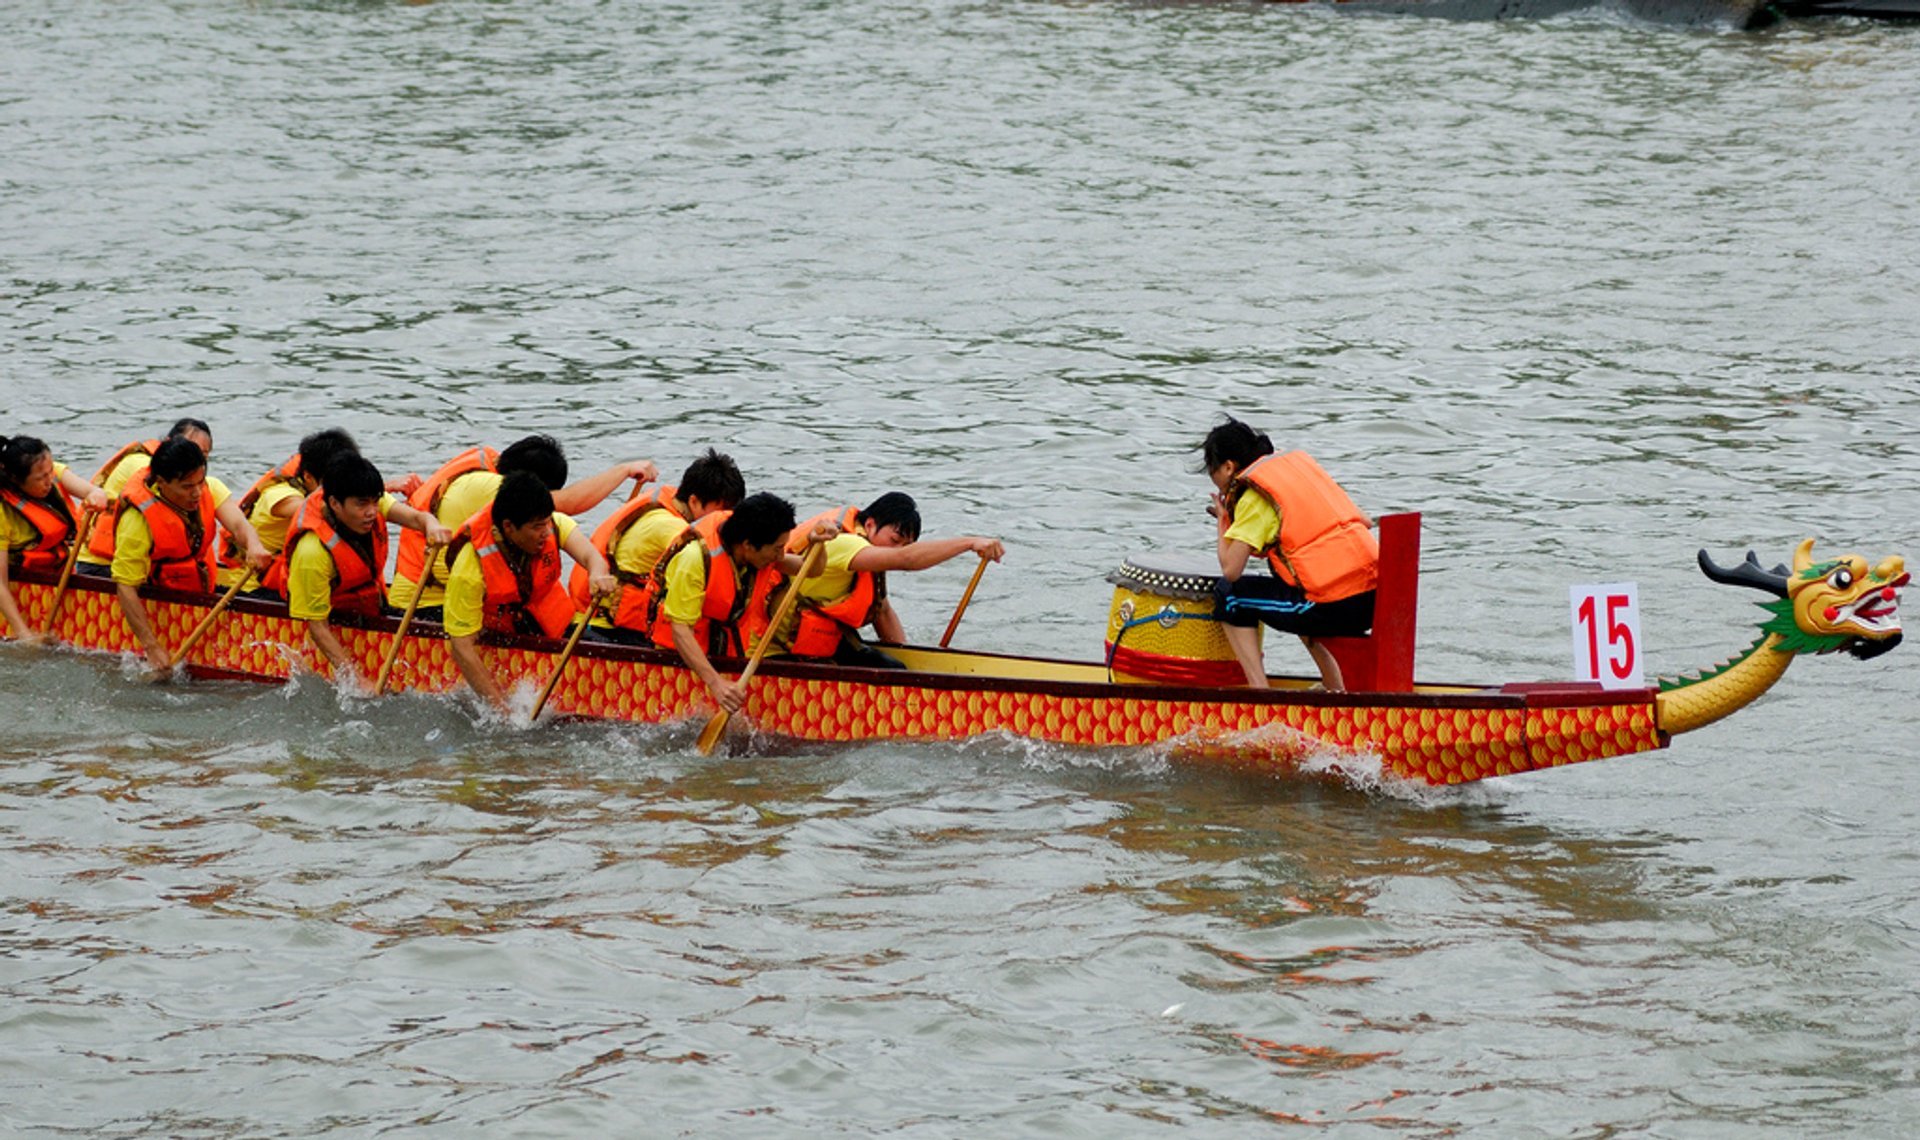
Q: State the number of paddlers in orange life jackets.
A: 10